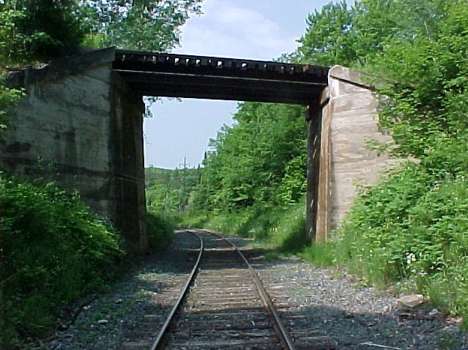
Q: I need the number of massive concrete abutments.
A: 2